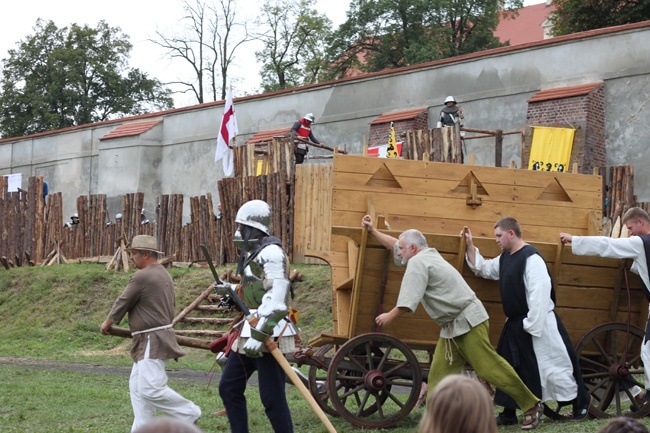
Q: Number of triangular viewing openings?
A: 3